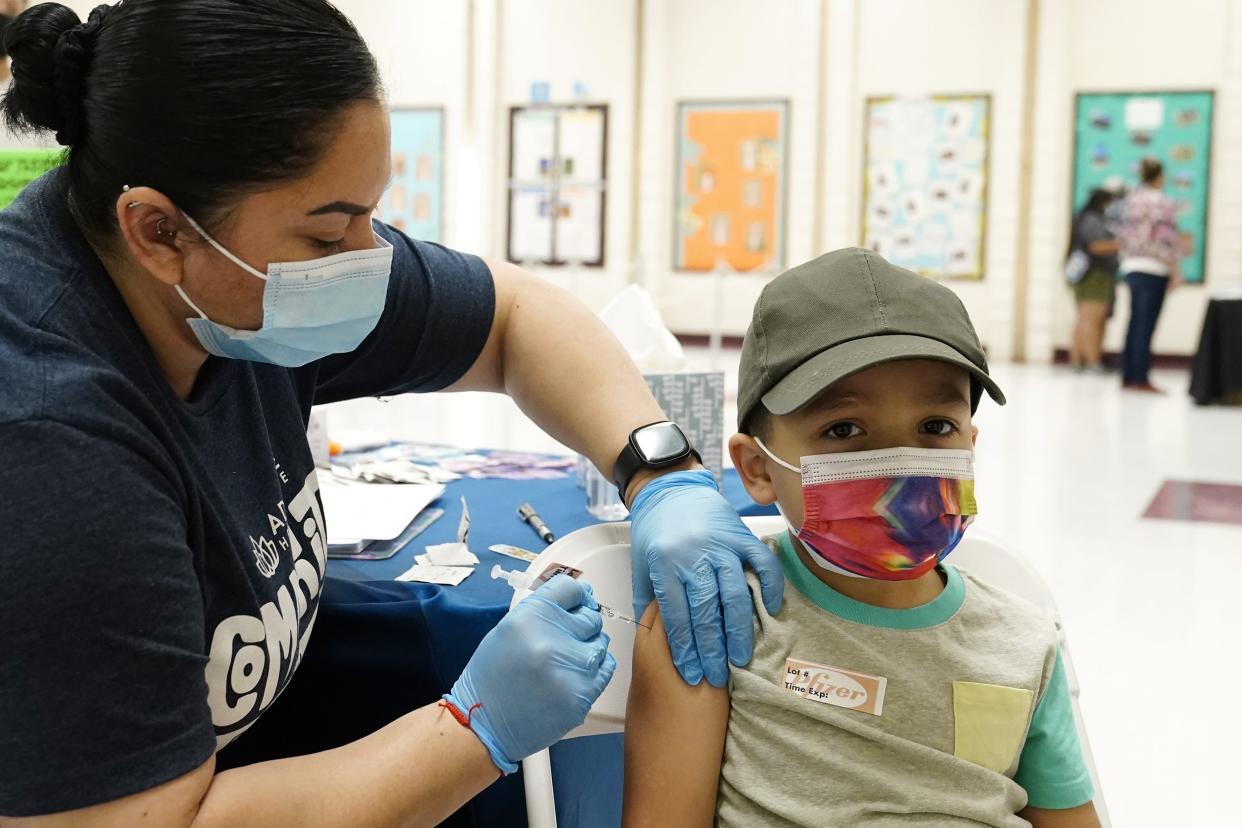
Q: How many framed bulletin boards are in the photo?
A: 5